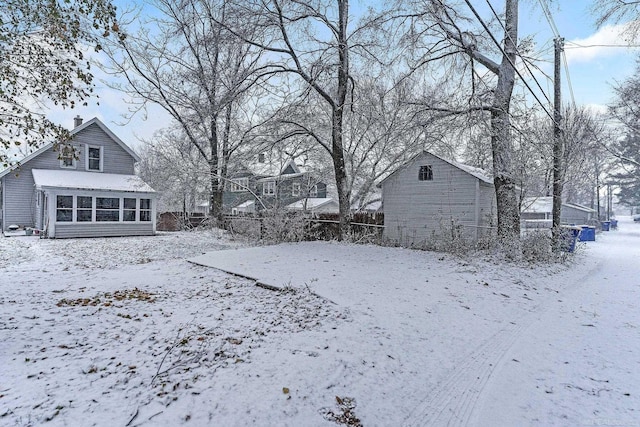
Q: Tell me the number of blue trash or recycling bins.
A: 4